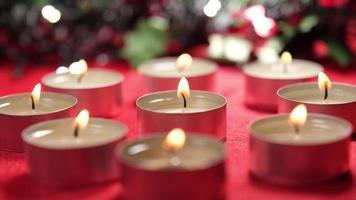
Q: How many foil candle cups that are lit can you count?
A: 9